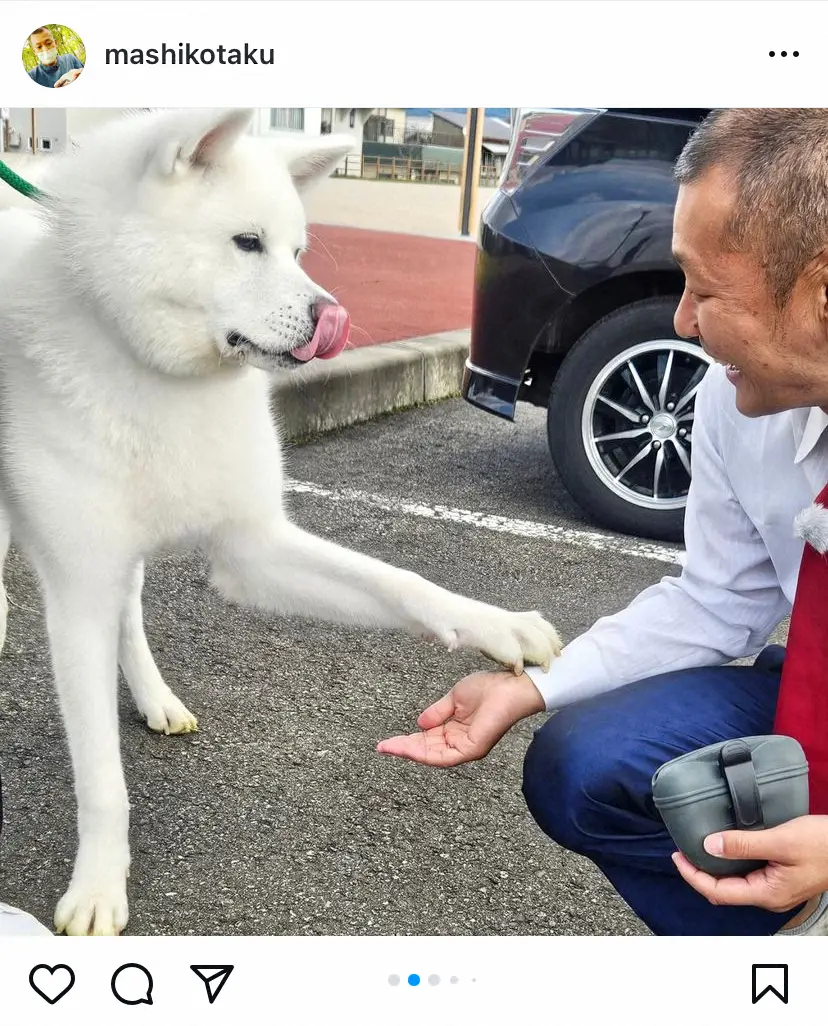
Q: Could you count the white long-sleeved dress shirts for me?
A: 1